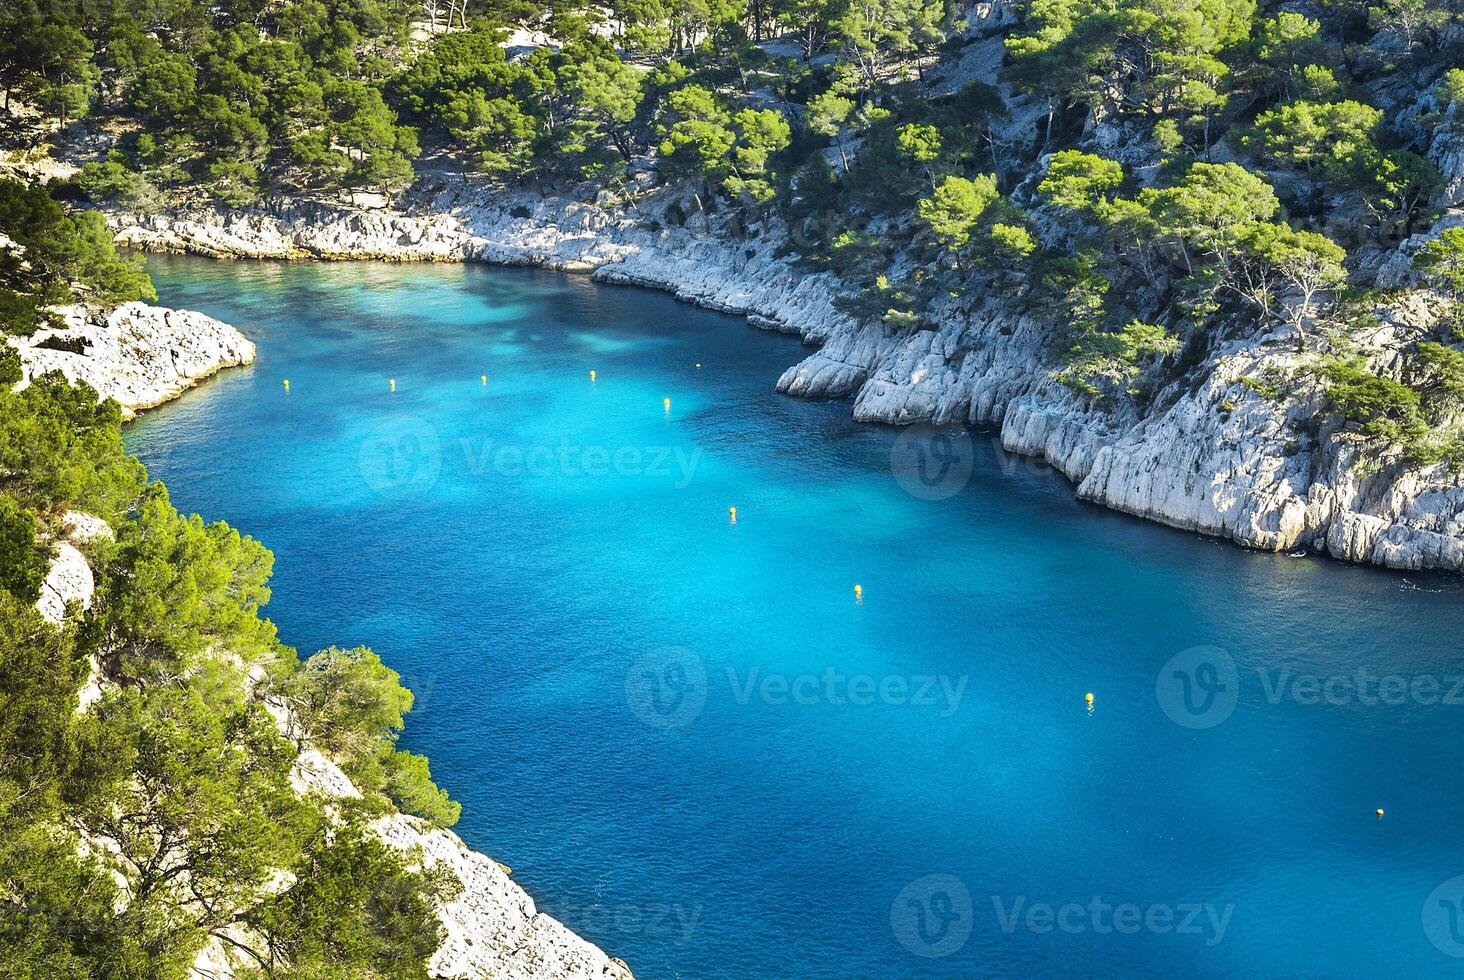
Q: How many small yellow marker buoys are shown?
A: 10